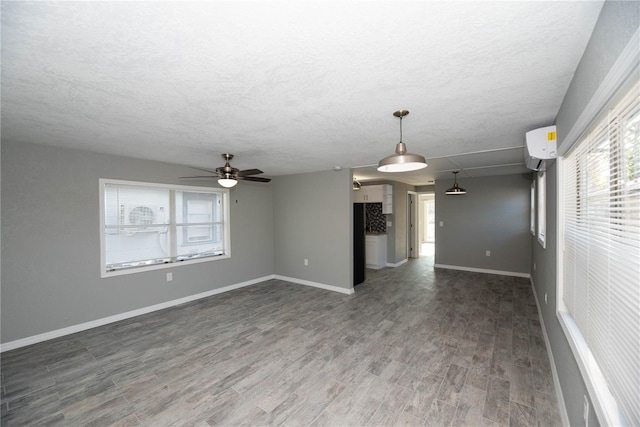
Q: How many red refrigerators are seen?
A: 0